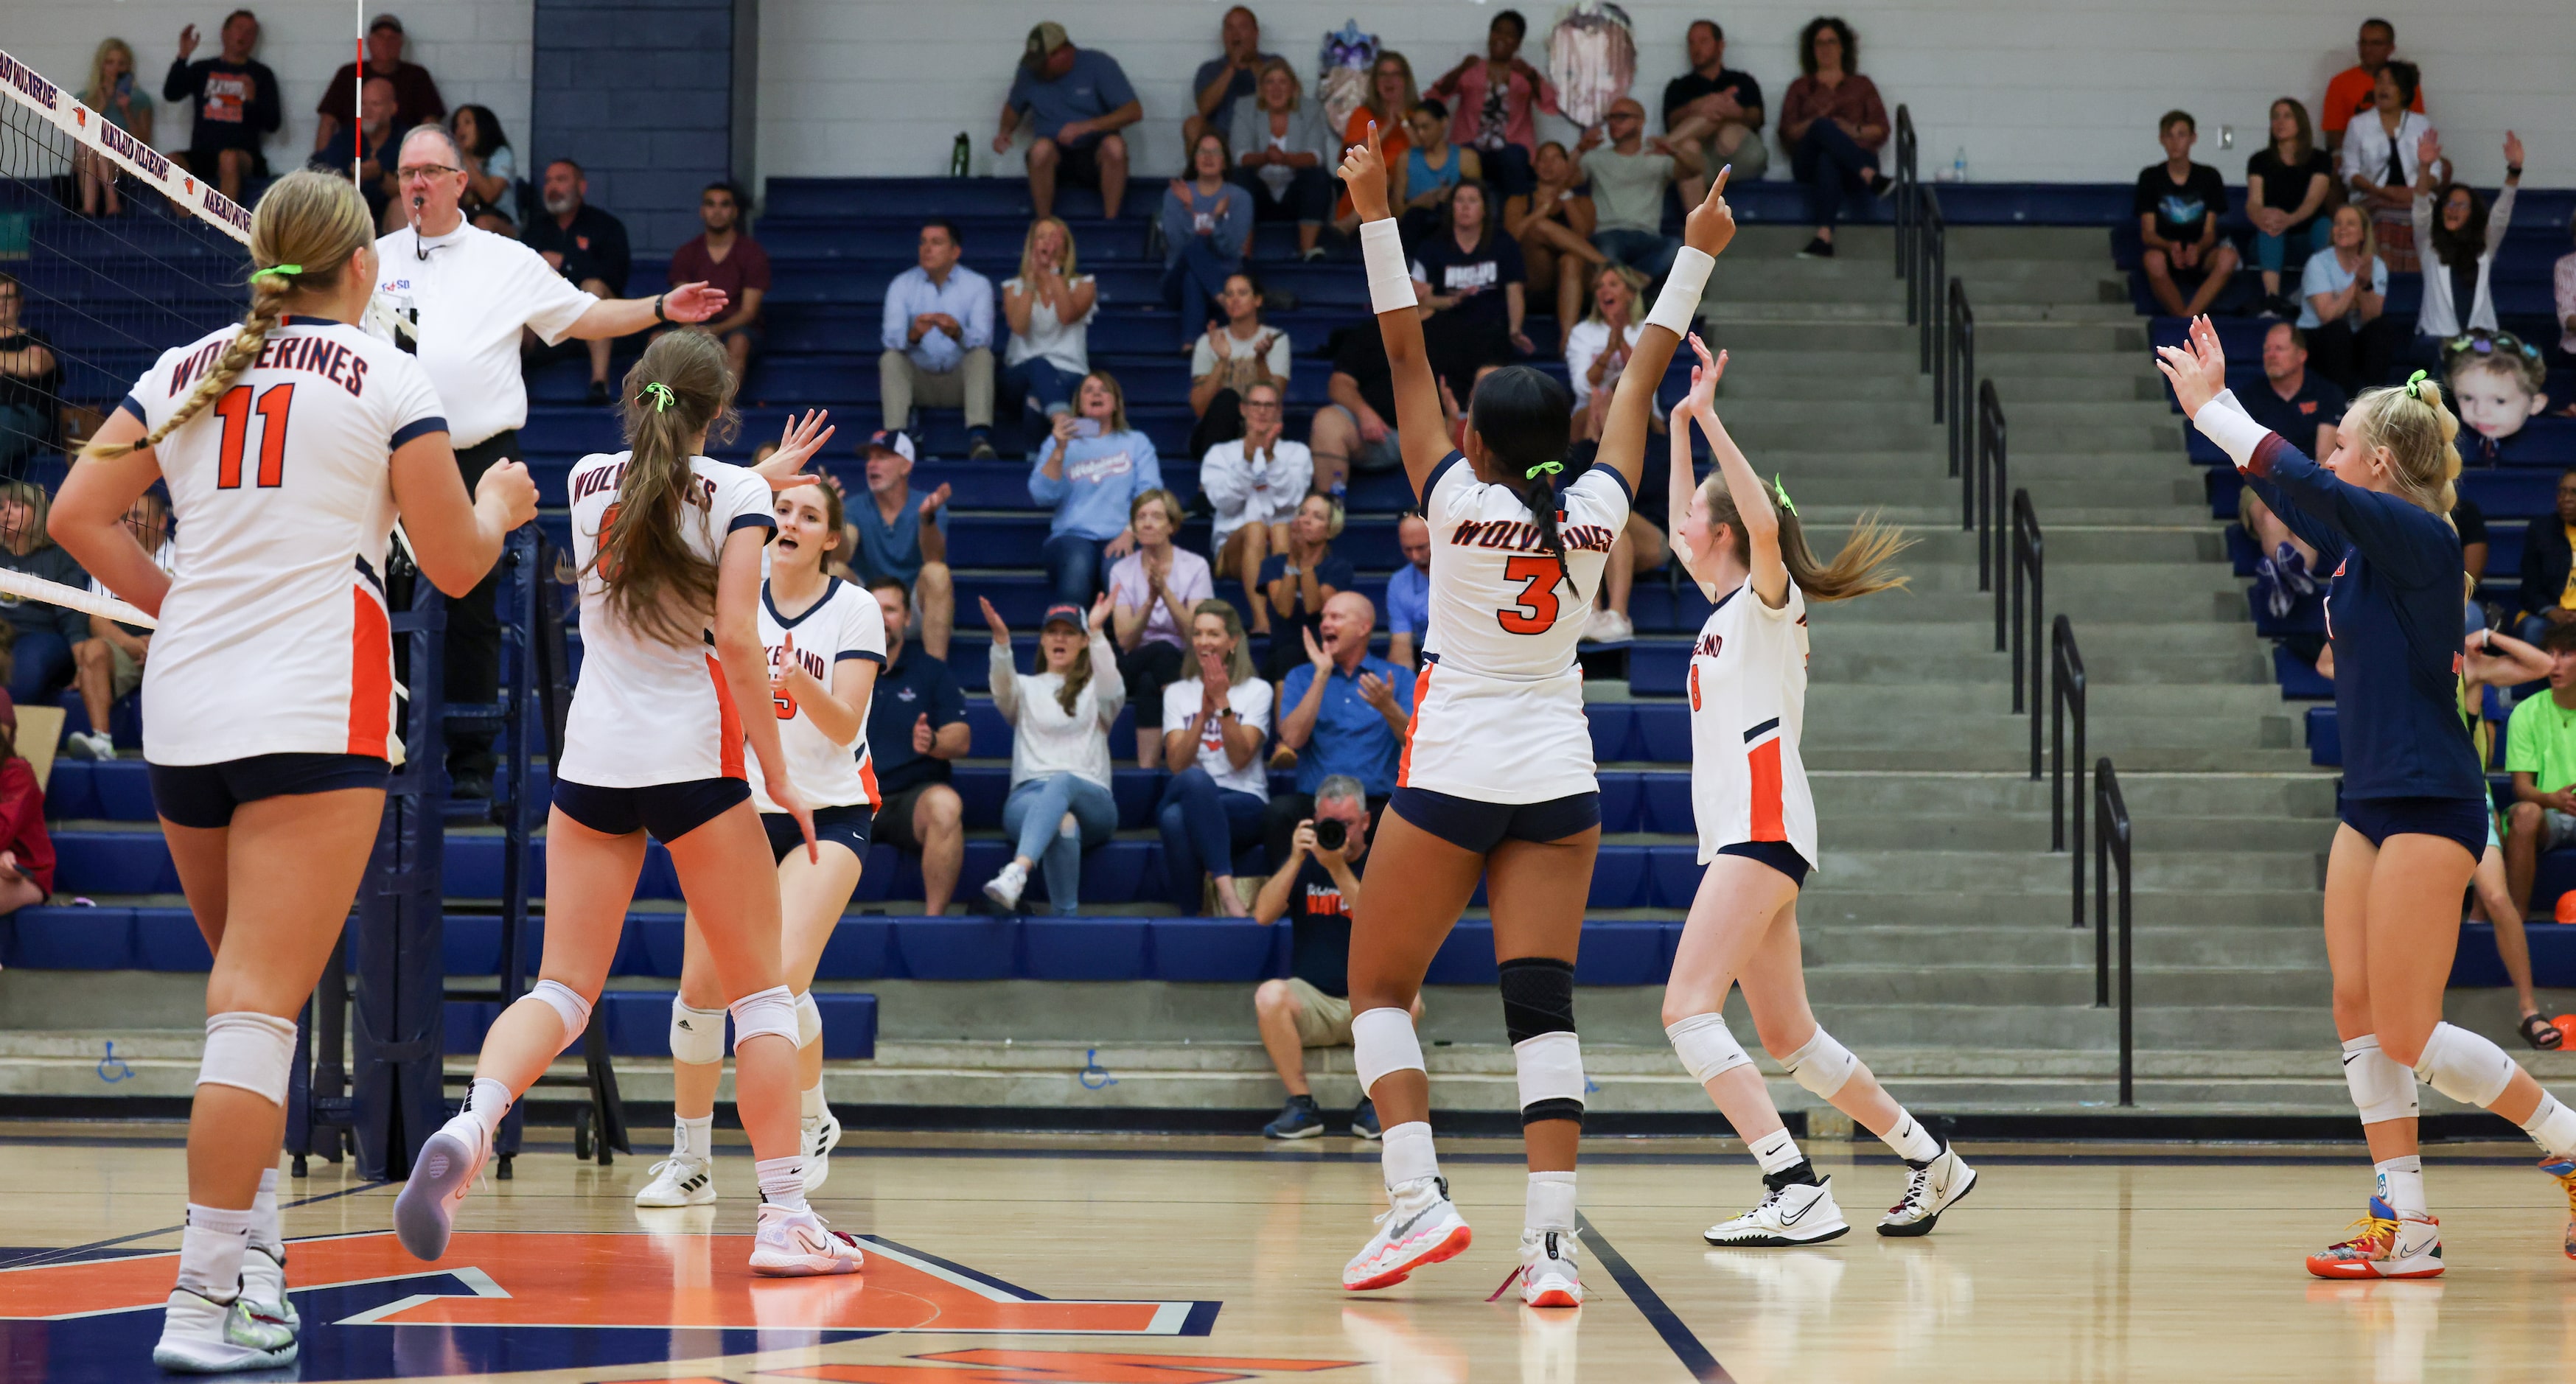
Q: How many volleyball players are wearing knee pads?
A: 6